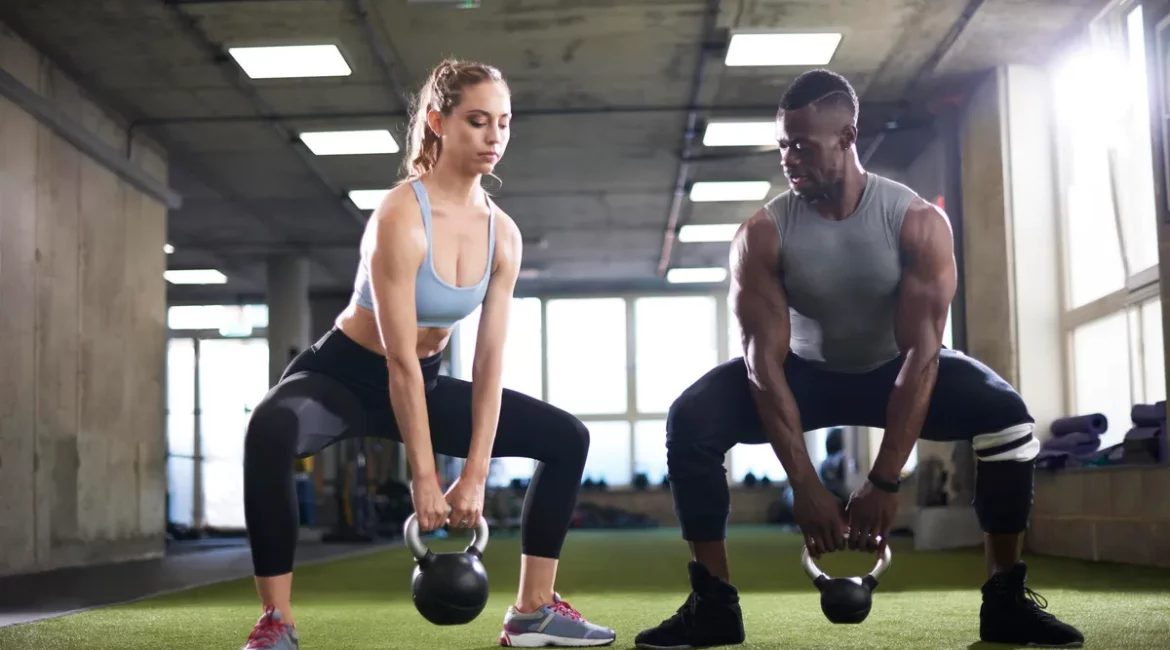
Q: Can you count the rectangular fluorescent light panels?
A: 9